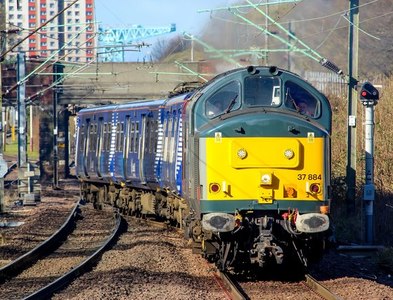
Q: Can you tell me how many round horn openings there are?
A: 2